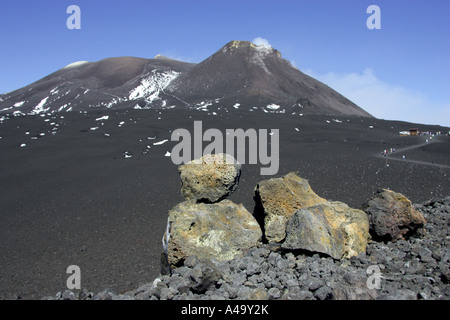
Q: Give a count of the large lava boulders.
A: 5